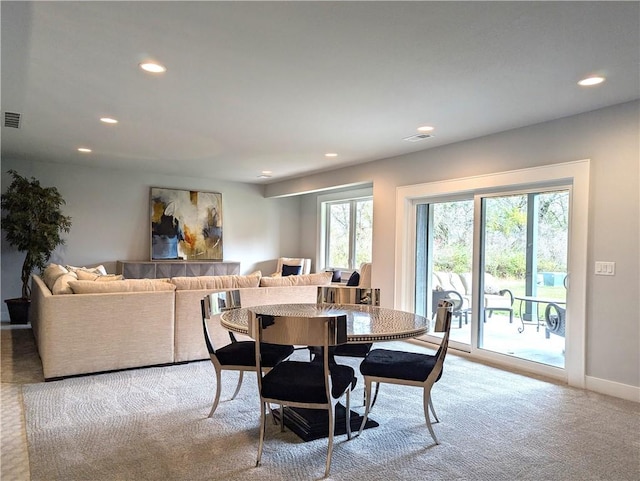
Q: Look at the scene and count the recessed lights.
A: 7